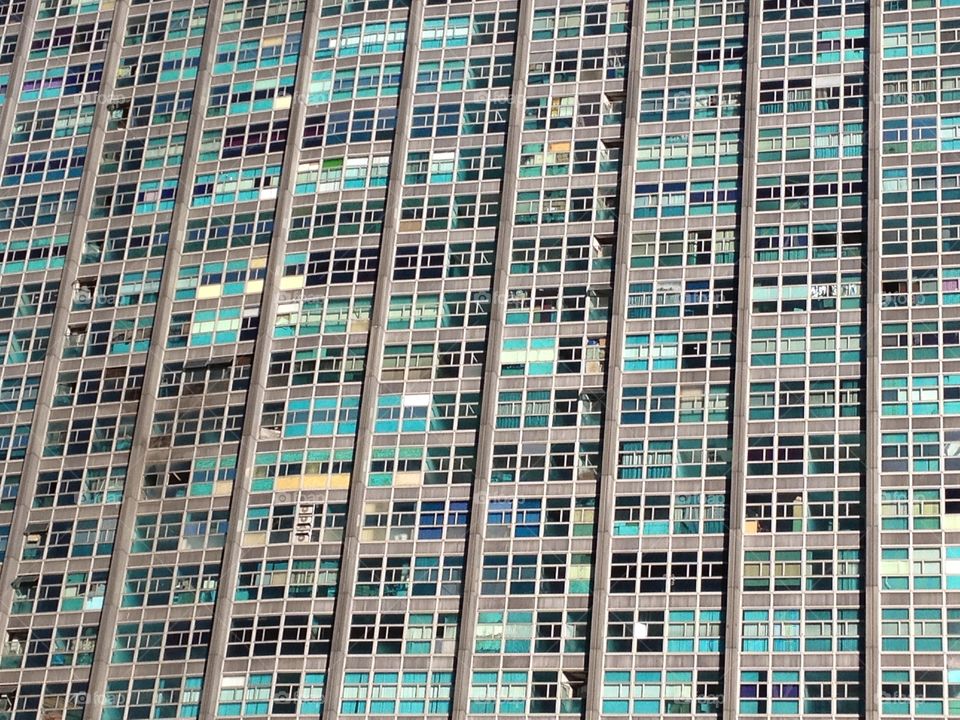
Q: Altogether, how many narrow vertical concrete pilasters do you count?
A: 9